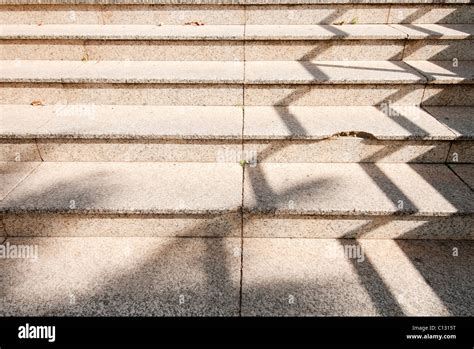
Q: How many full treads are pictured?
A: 4